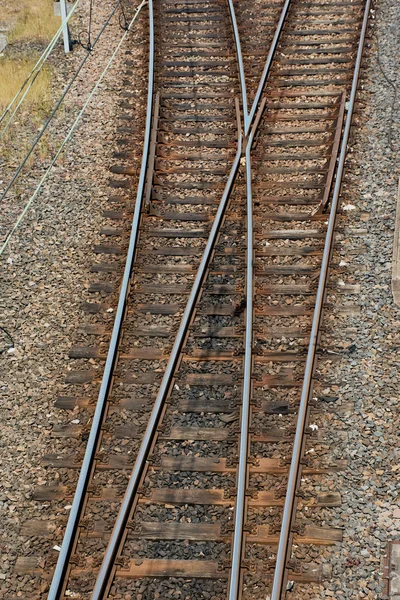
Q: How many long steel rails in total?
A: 4